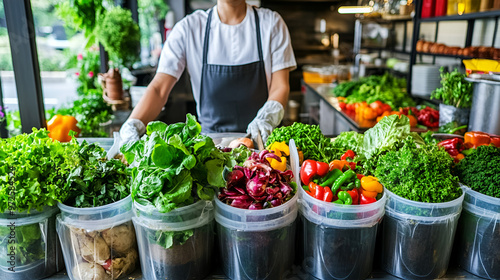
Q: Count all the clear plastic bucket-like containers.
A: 7